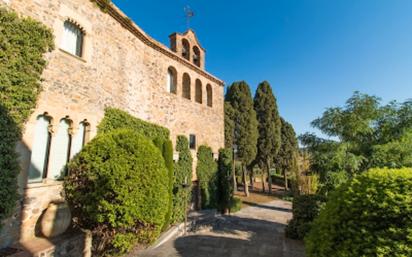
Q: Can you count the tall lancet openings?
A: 3